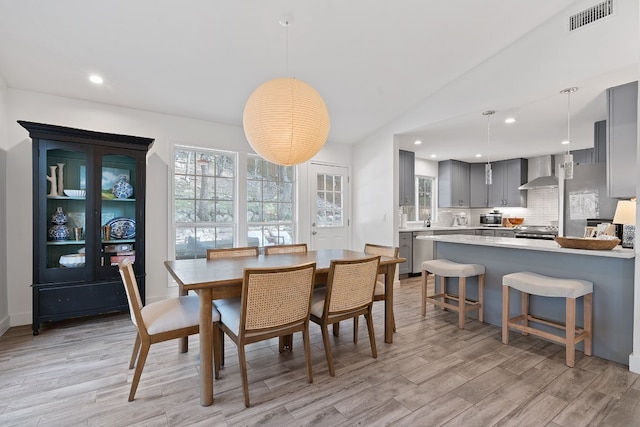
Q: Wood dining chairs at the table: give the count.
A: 6